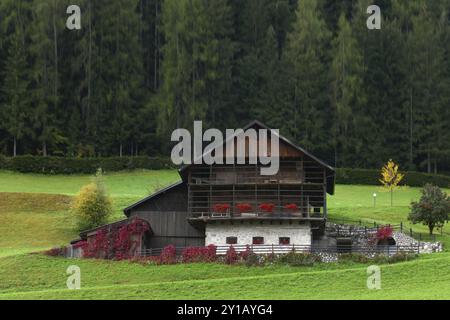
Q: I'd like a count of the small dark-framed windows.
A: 3